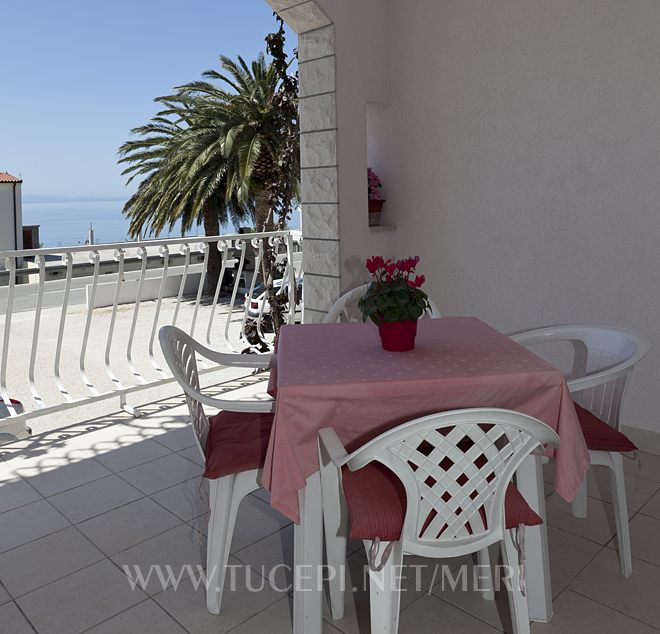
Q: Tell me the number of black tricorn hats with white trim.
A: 0